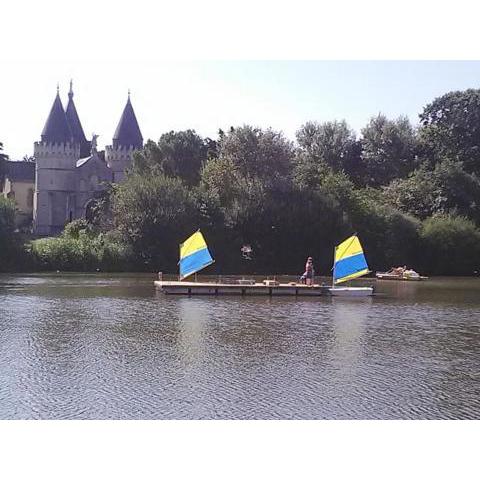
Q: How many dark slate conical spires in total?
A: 3